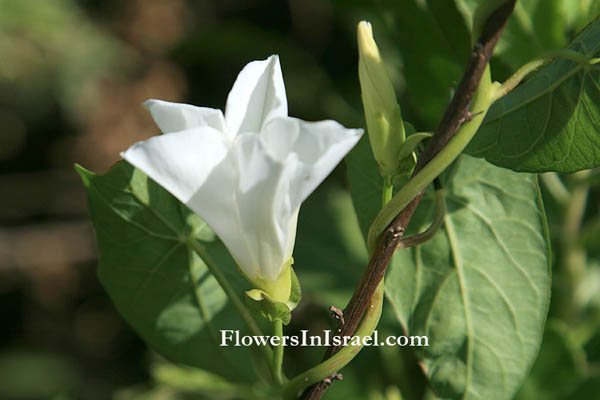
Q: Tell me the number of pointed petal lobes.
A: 5